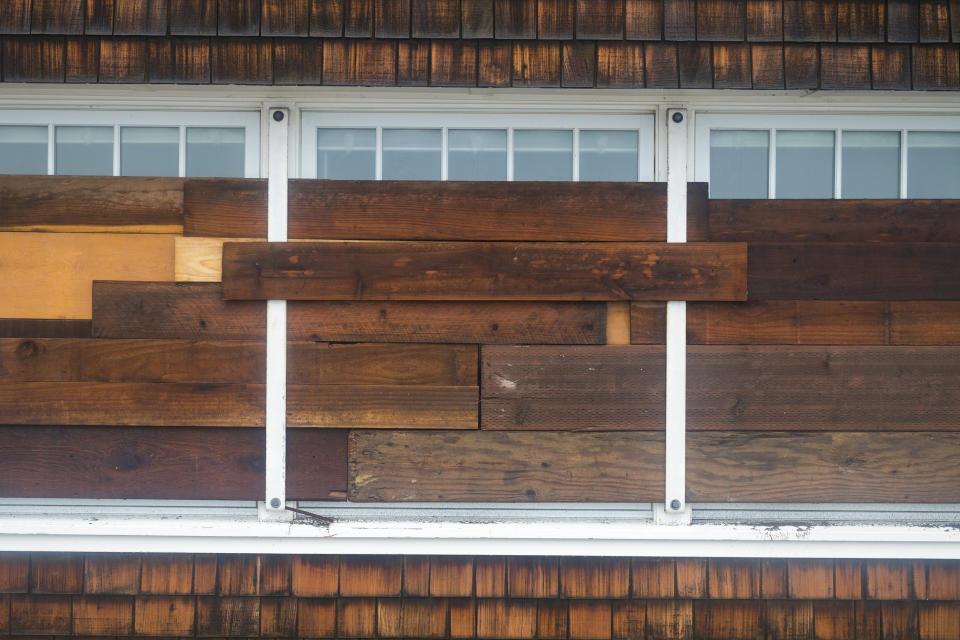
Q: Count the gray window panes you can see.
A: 13